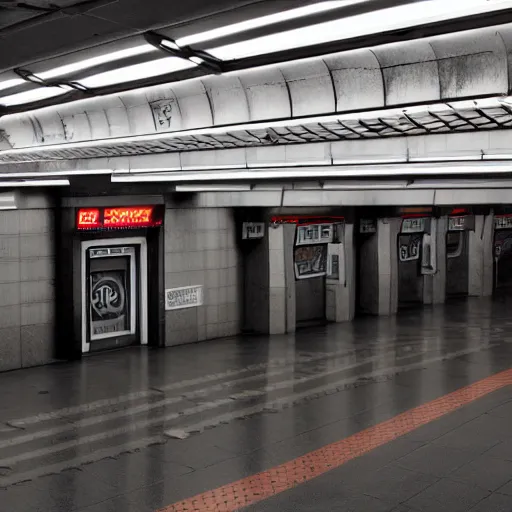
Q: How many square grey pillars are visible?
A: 5